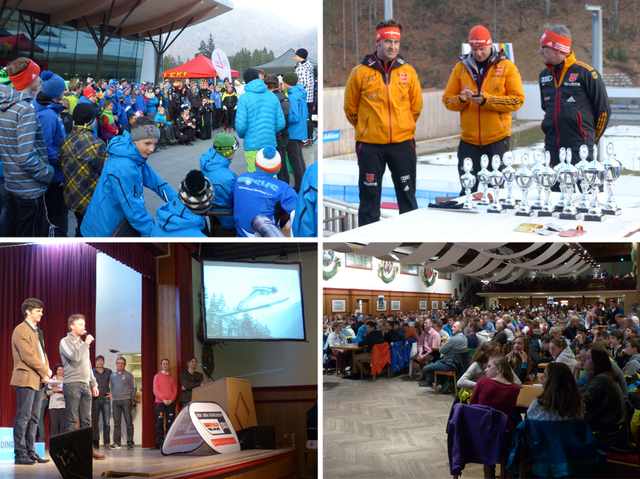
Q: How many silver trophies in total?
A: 12